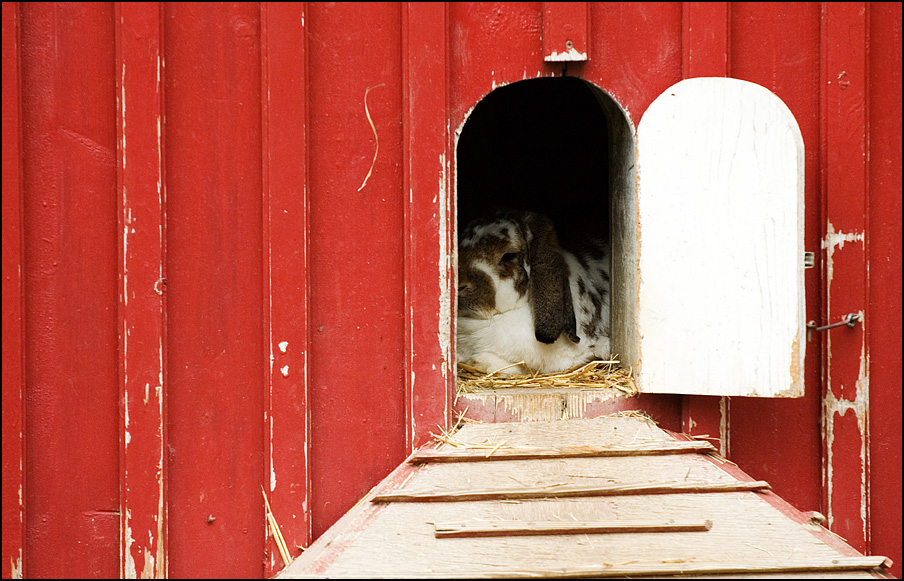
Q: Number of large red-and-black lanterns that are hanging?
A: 0